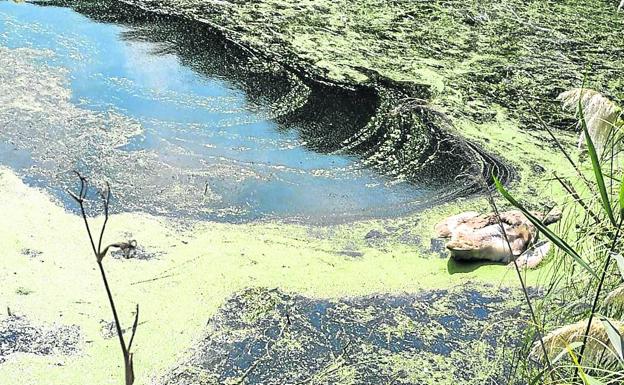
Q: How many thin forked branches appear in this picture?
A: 1